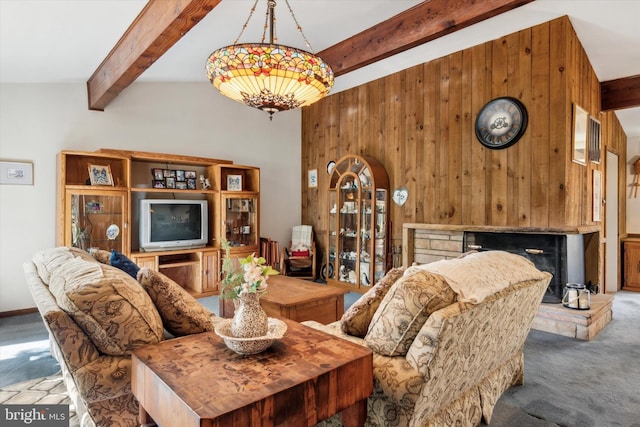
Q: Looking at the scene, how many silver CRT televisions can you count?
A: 1